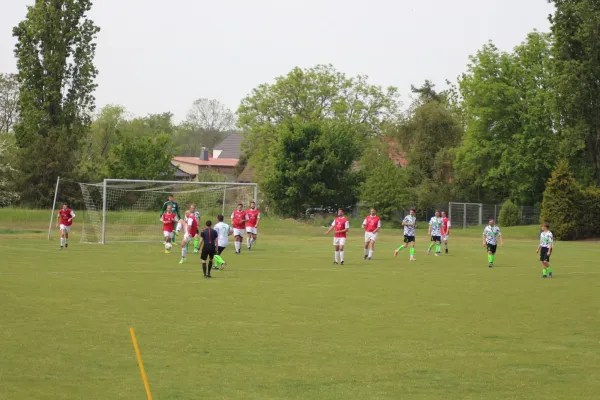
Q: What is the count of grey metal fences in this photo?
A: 1